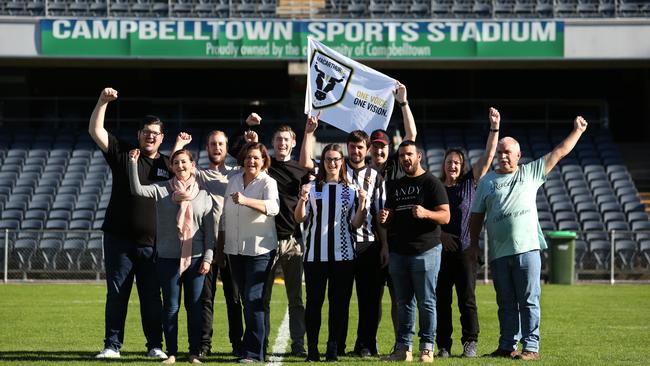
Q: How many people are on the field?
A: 11